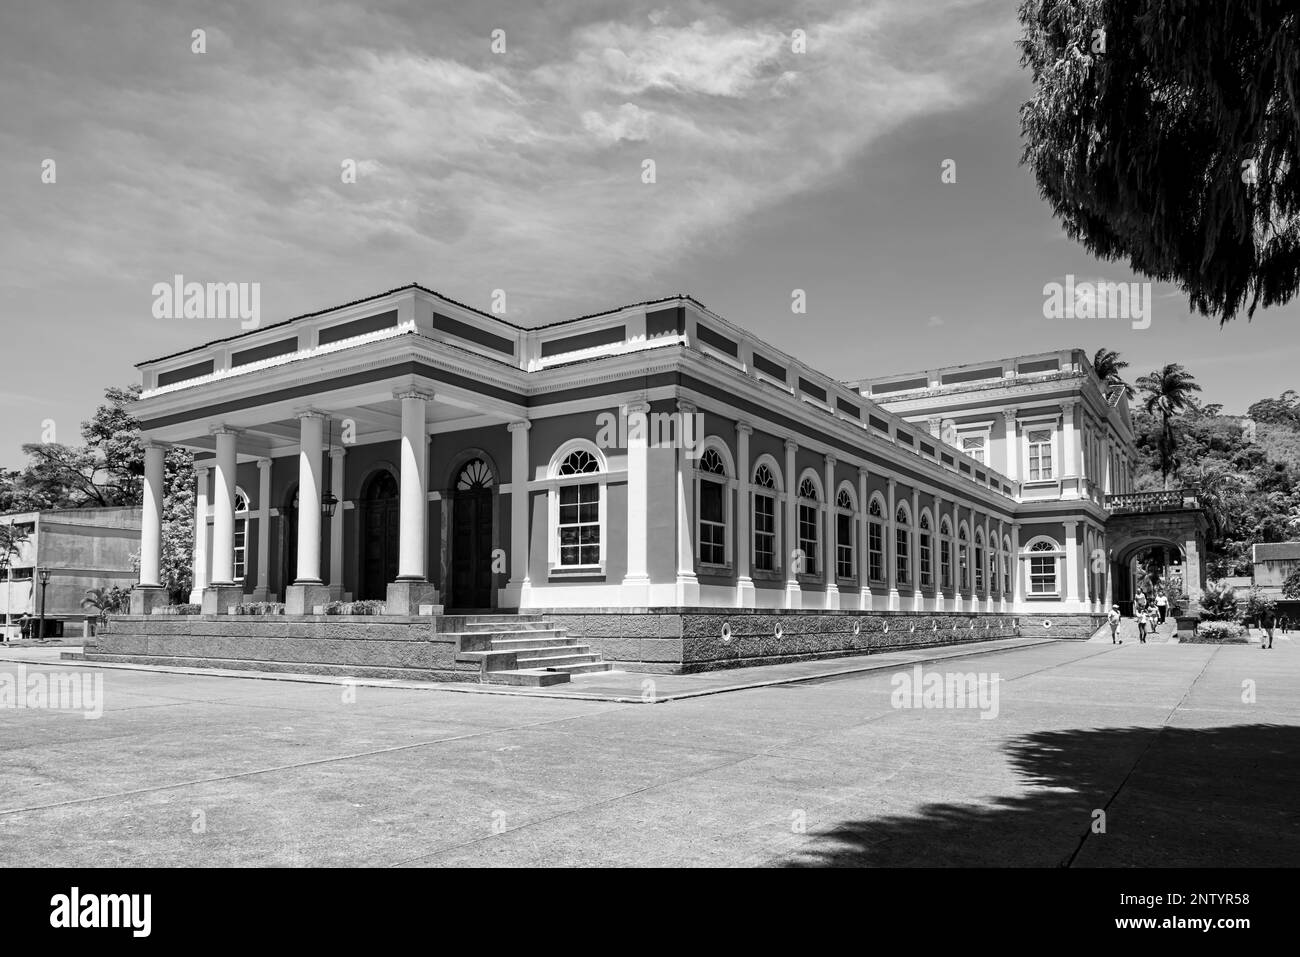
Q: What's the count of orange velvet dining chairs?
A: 0